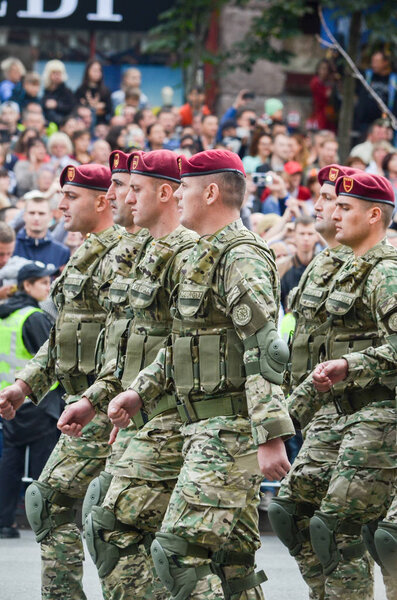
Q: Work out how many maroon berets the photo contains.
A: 6